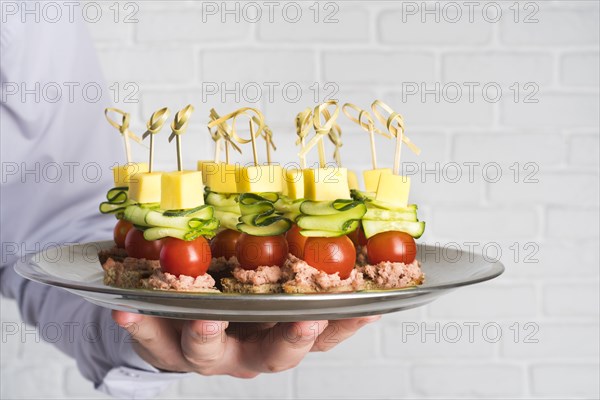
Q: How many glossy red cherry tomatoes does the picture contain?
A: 9